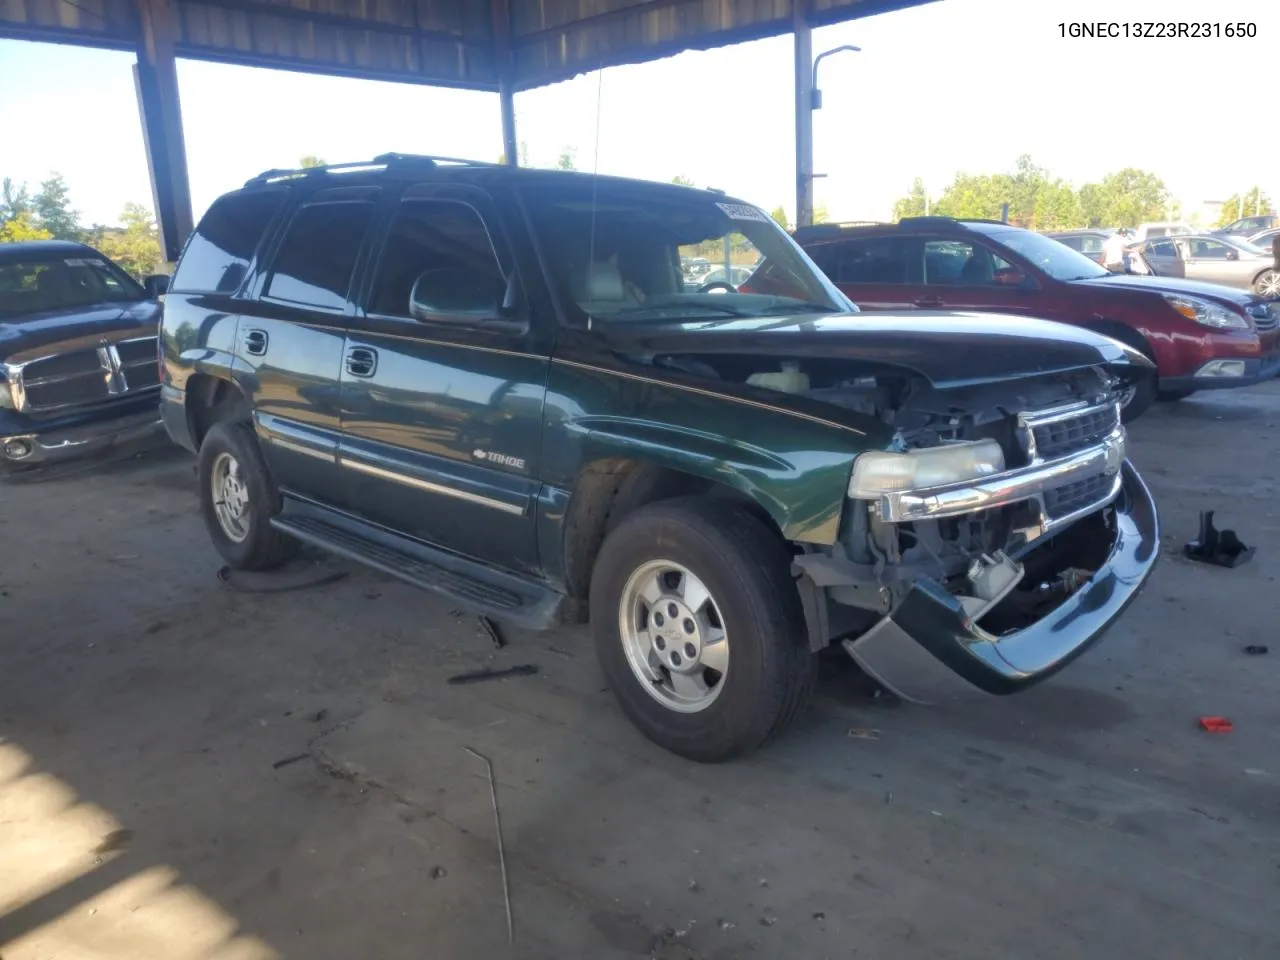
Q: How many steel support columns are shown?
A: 3